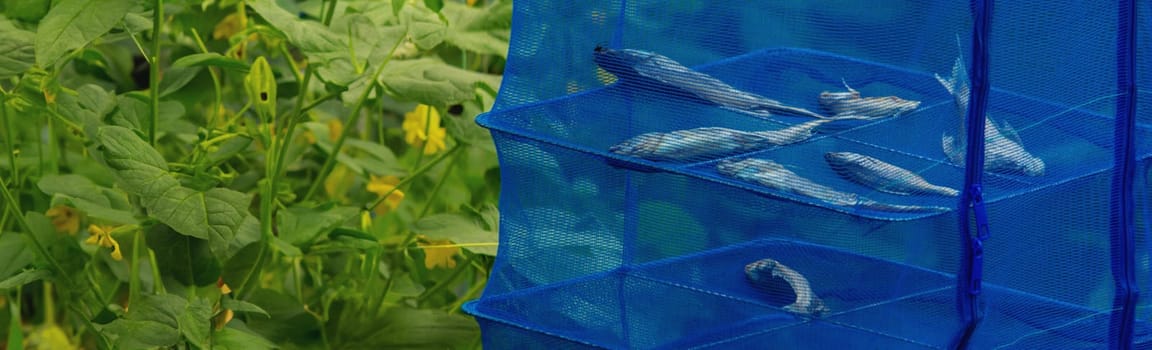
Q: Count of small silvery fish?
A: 7